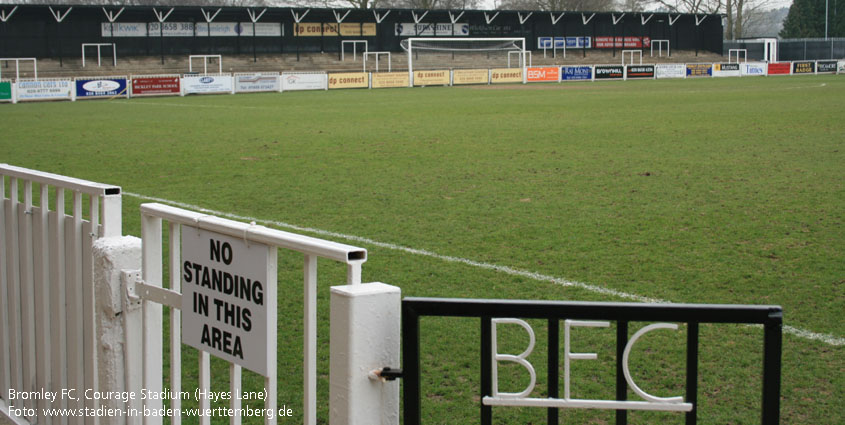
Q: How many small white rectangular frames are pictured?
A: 10